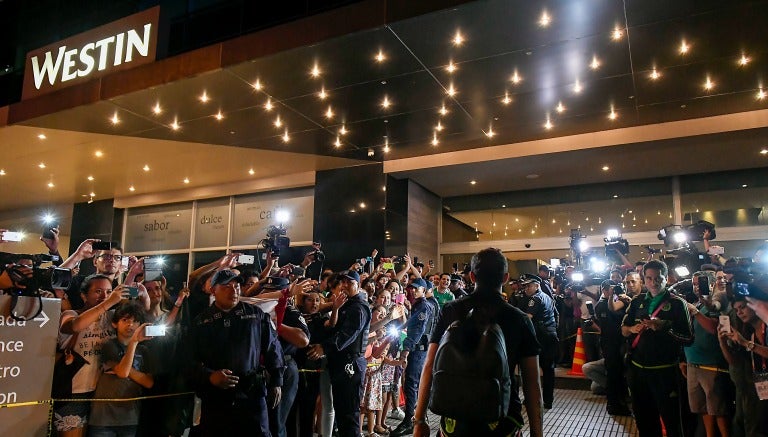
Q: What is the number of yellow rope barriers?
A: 2